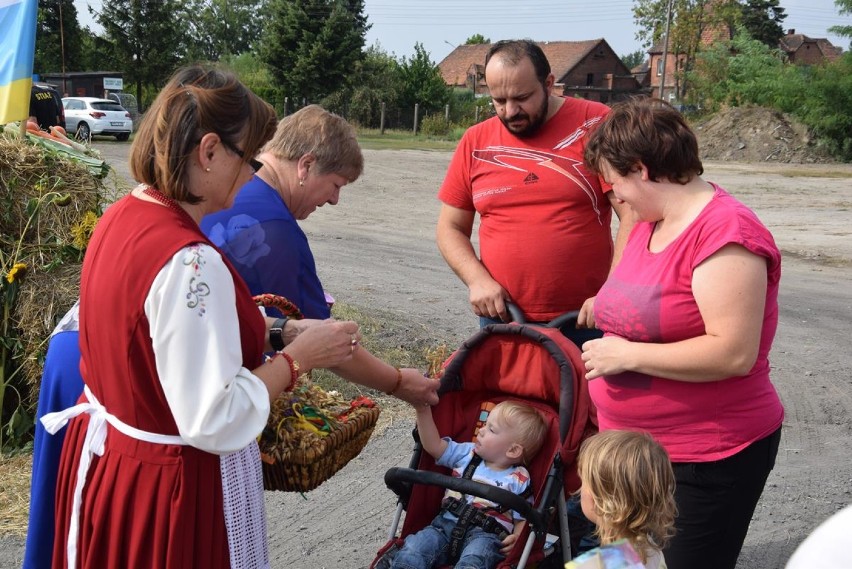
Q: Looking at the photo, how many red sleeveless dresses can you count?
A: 1